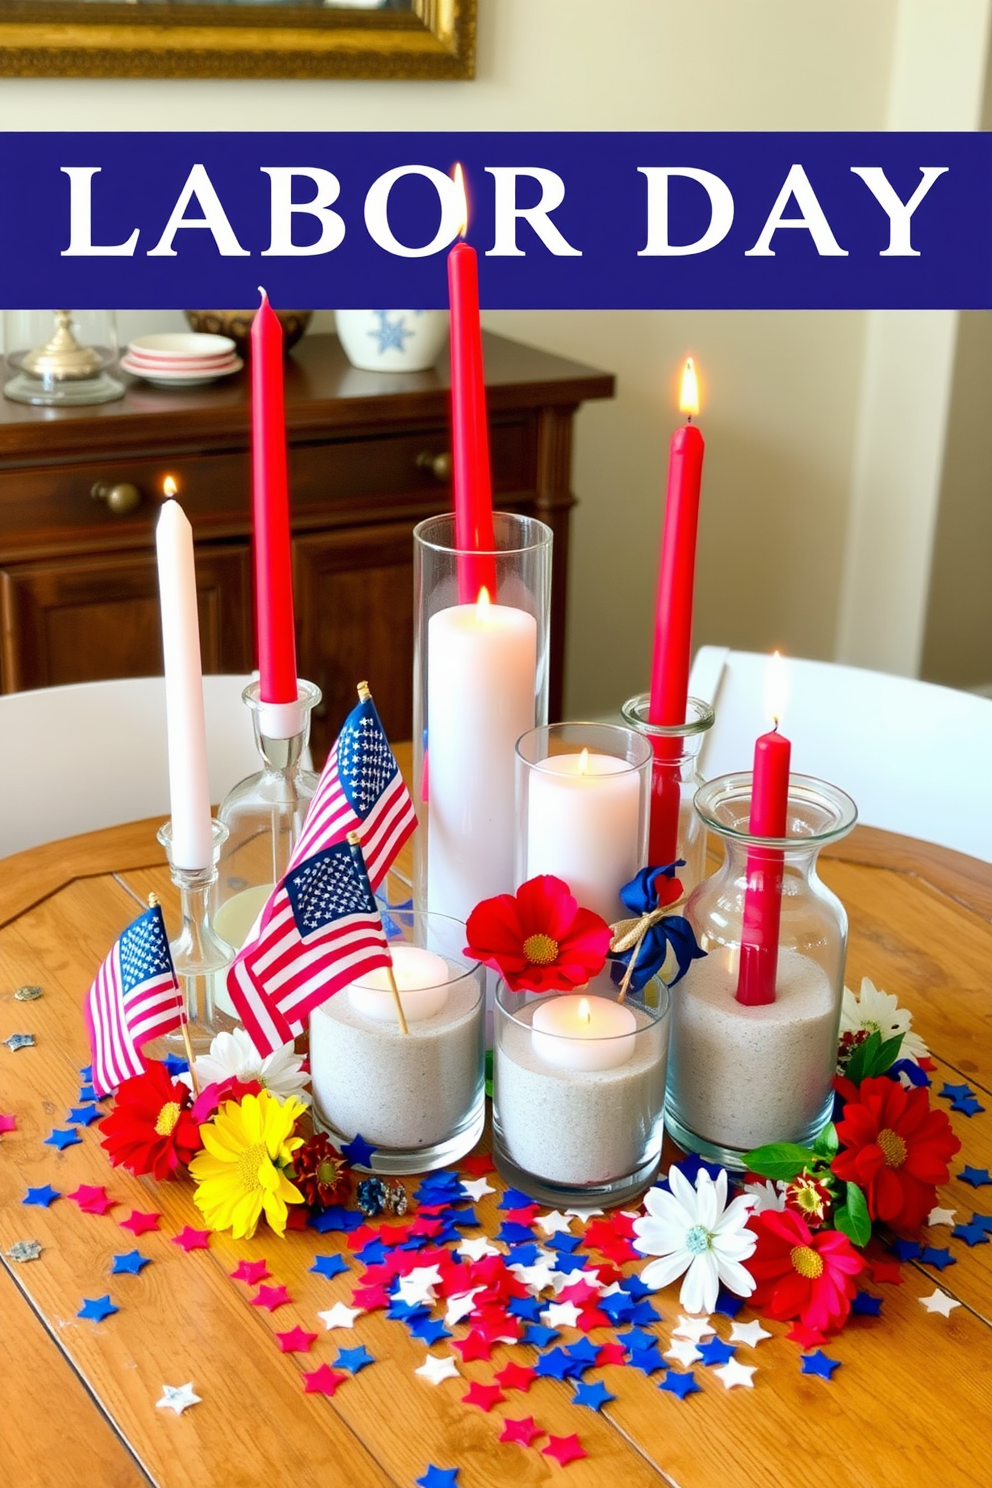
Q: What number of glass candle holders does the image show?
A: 8